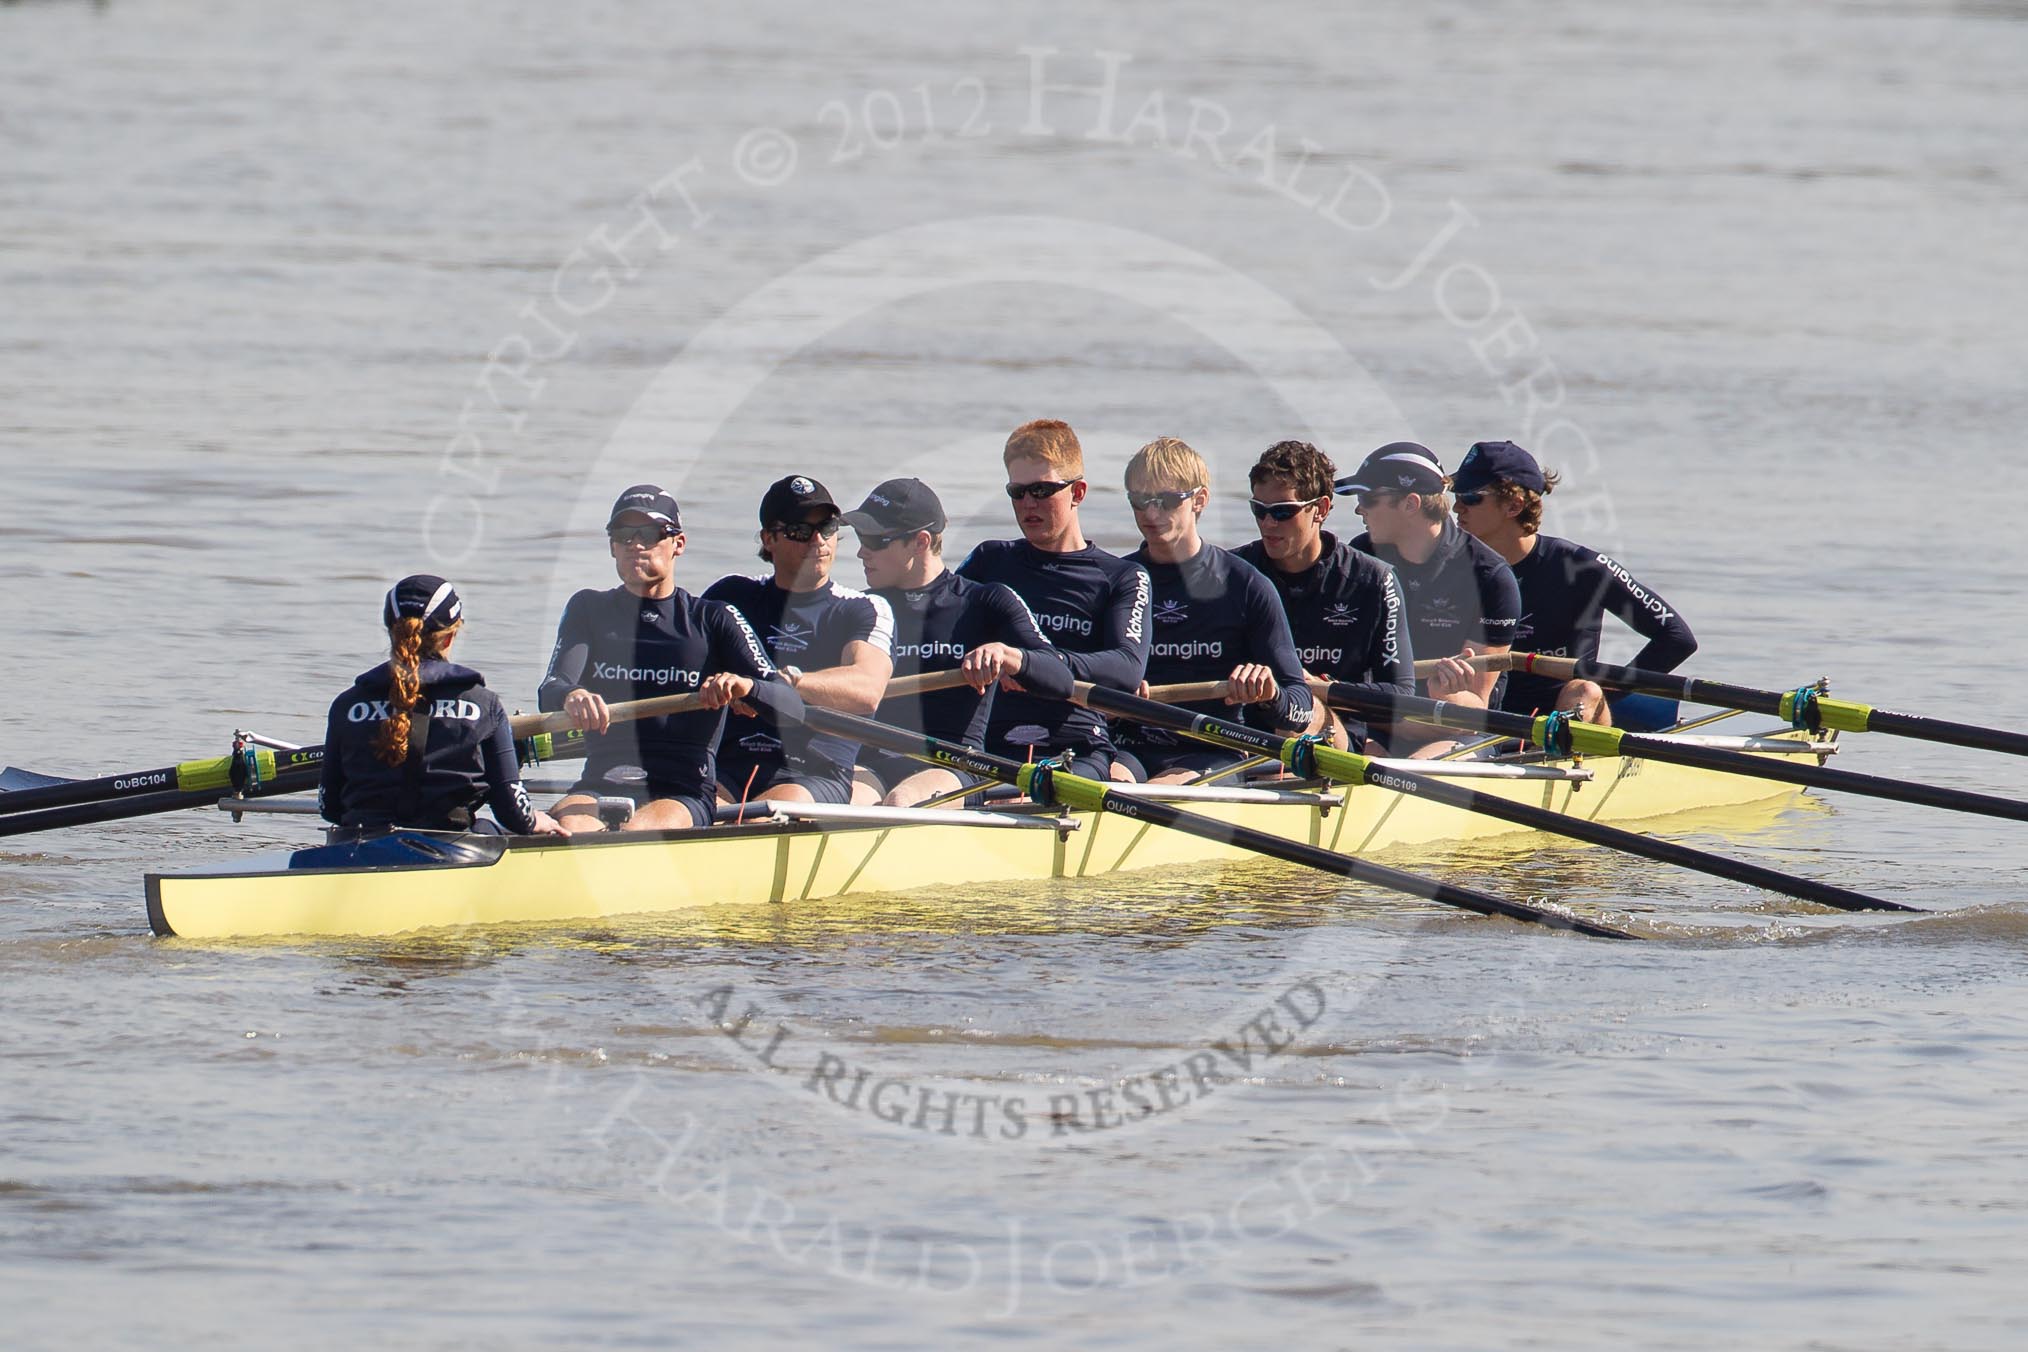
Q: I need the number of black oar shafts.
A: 6